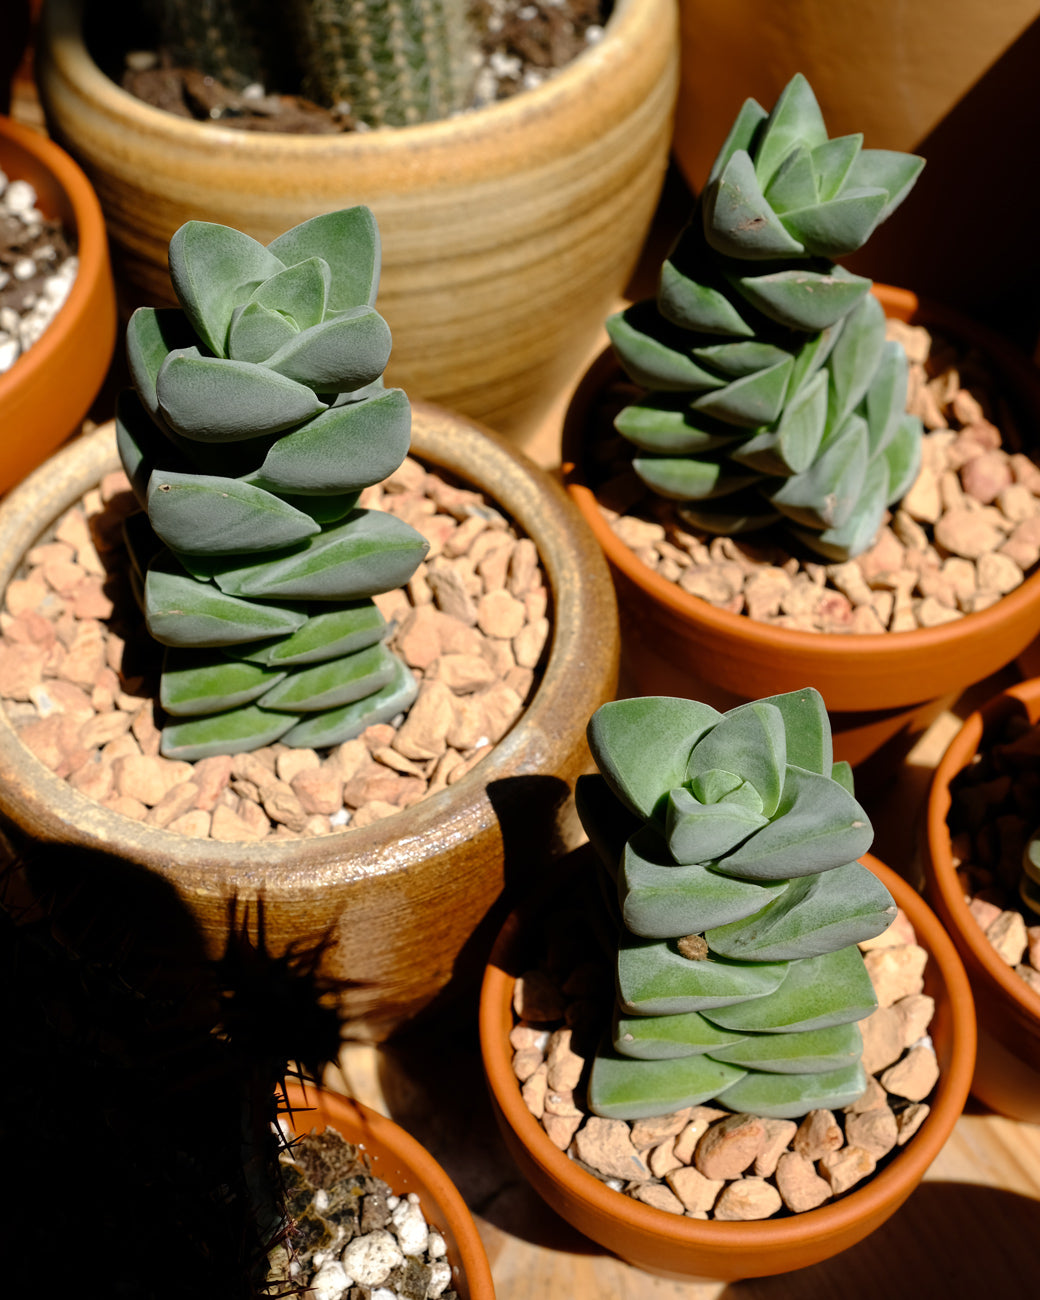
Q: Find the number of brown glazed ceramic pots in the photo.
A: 2